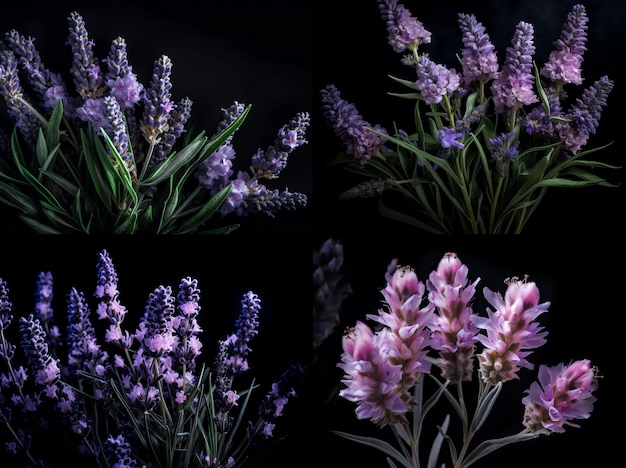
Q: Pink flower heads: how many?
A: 5